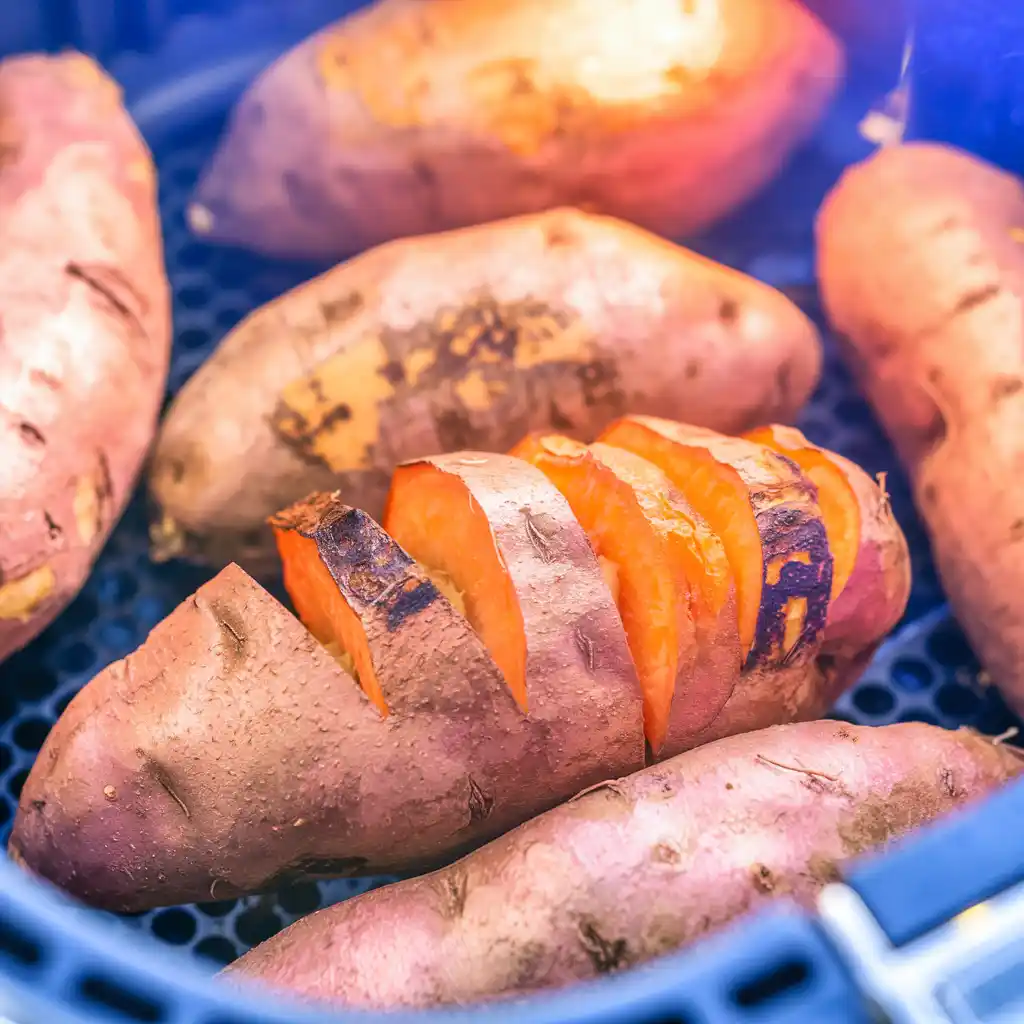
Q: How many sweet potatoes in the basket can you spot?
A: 6